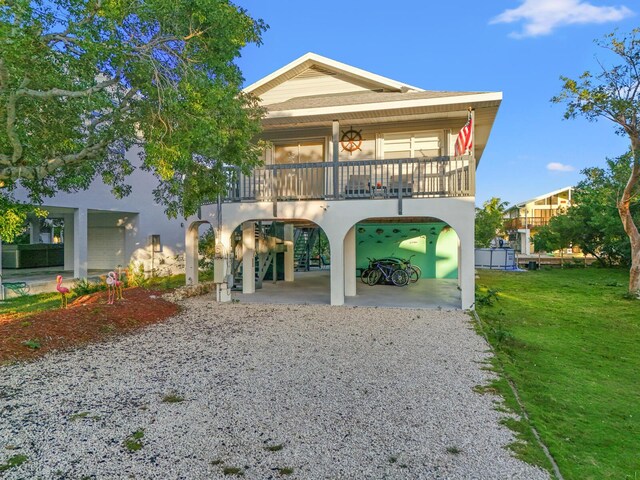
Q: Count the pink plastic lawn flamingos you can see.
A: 3